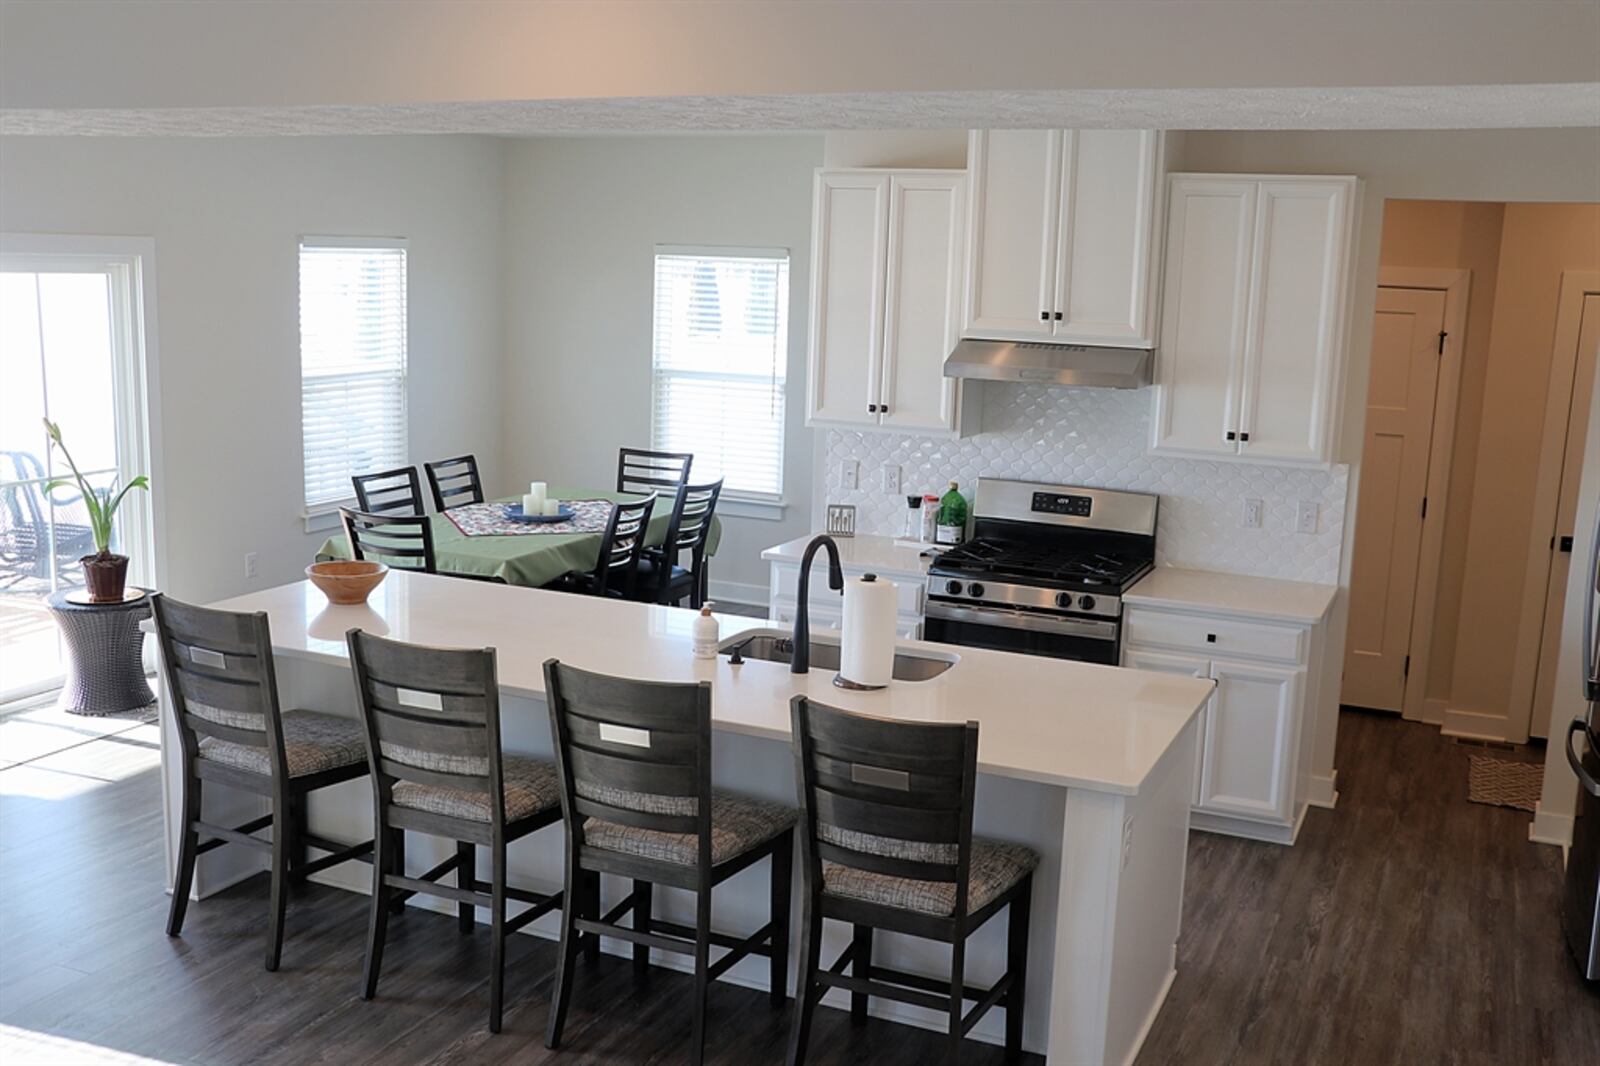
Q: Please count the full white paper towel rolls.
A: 1